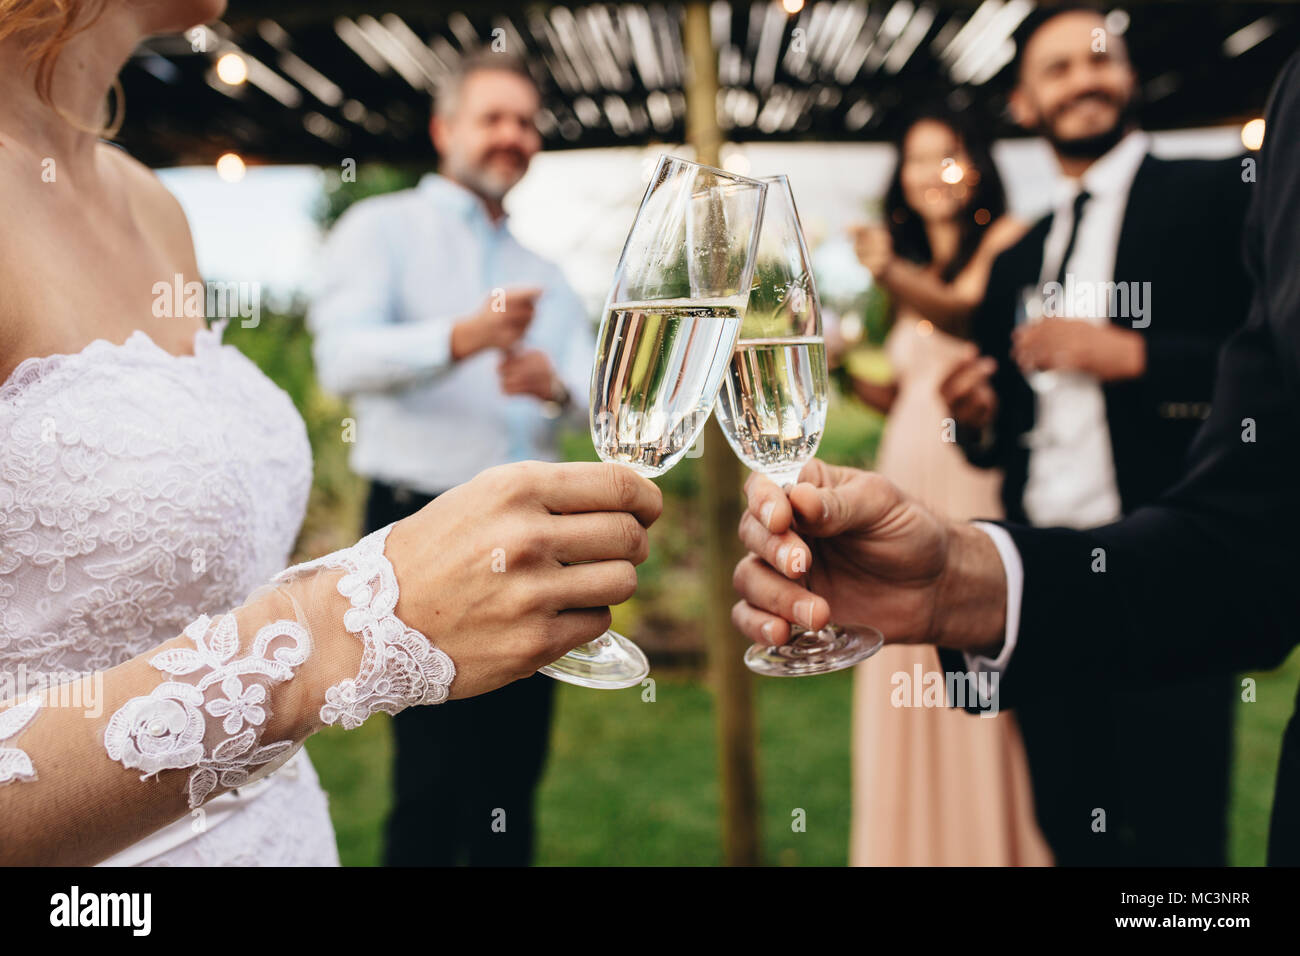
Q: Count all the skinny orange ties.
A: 0